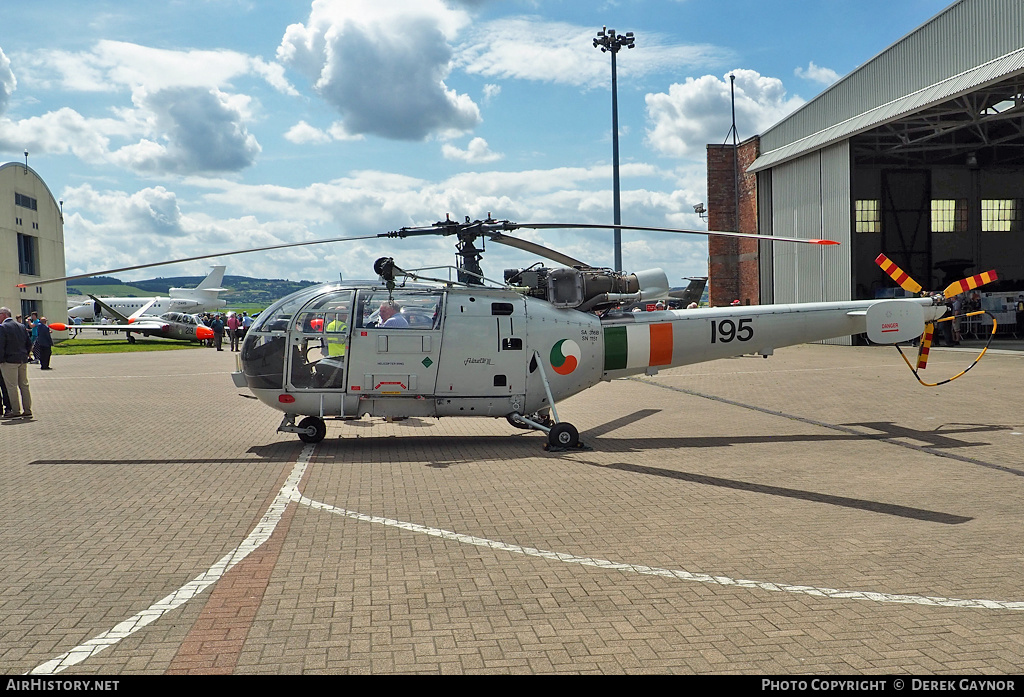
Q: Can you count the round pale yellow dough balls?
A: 0